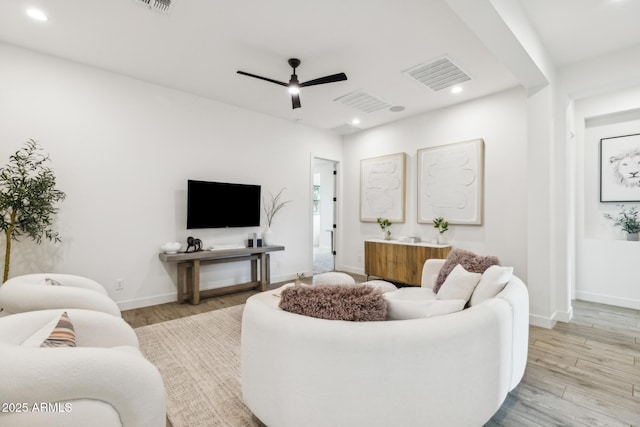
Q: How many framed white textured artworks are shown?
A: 2